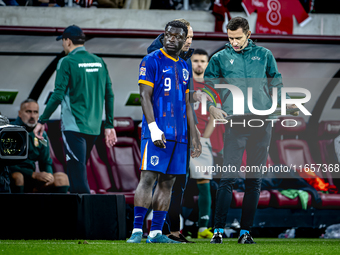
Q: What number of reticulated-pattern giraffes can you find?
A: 0